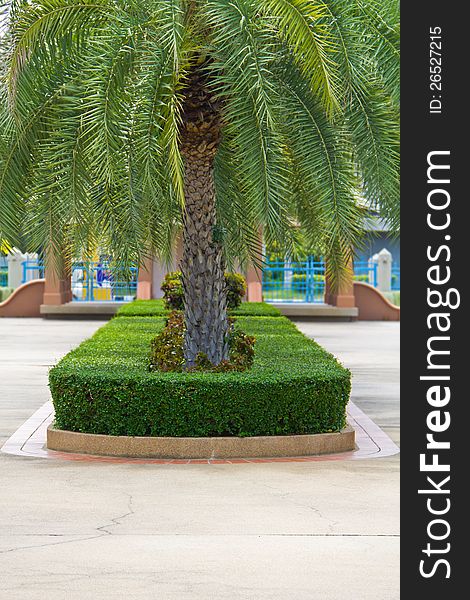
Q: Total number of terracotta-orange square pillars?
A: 4